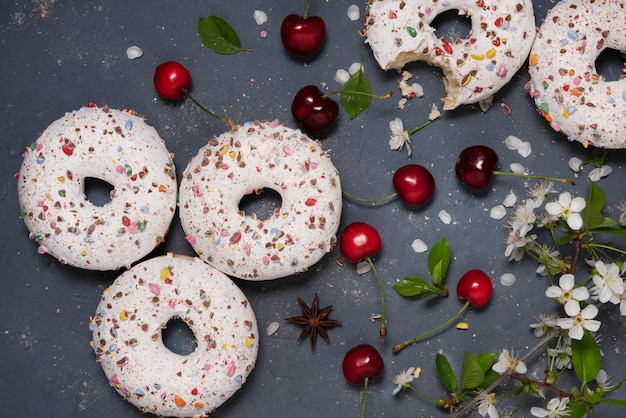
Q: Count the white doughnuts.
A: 5